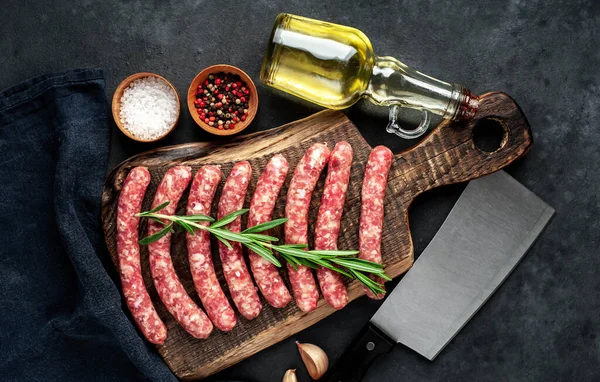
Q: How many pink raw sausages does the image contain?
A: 8